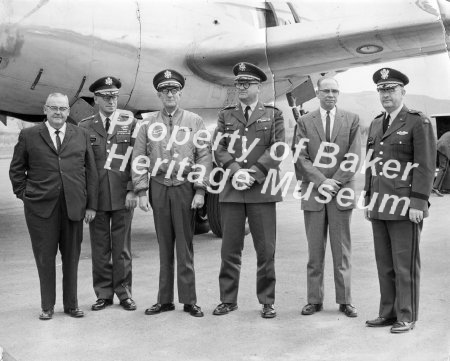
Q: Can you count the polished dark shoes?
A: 12